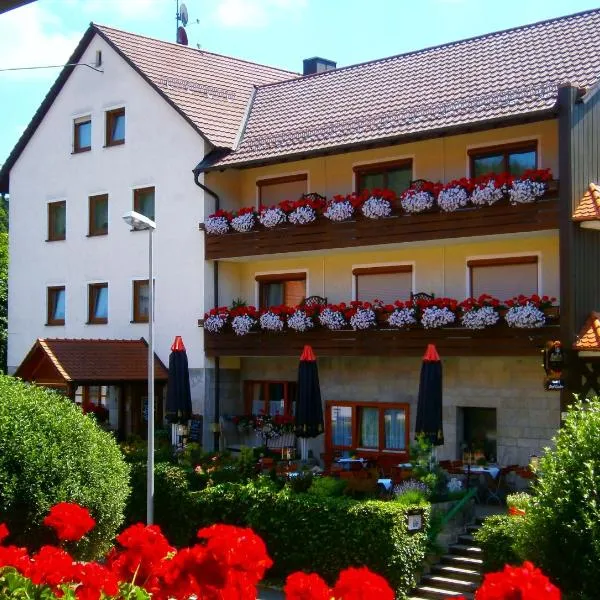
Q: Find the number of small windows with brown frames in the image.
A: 8